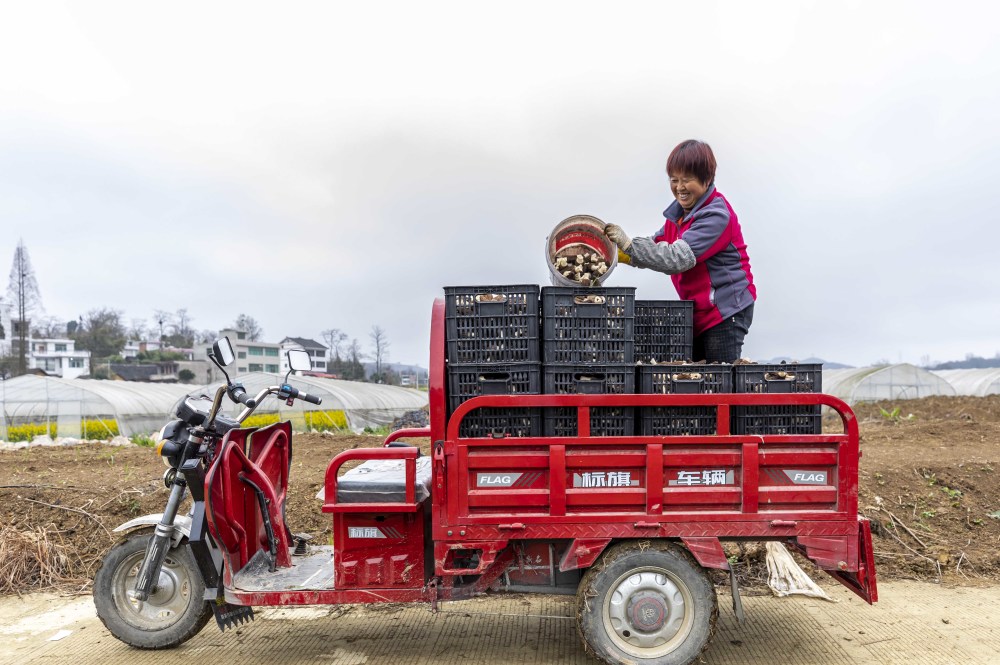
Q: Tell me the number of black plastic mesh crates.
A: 7